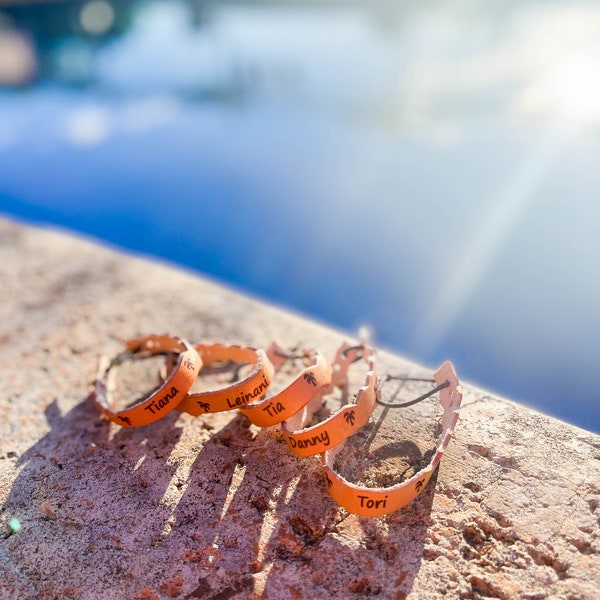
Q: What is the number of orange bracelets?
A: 5